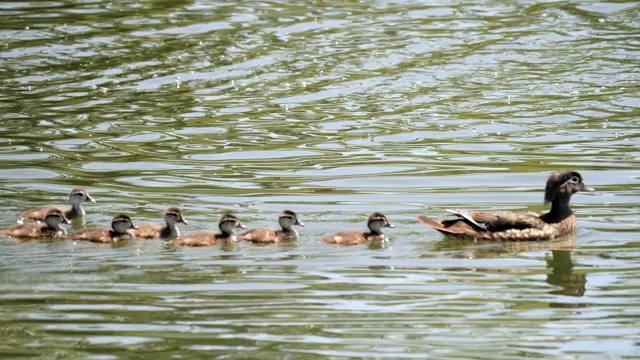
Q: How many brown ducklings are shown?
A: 7